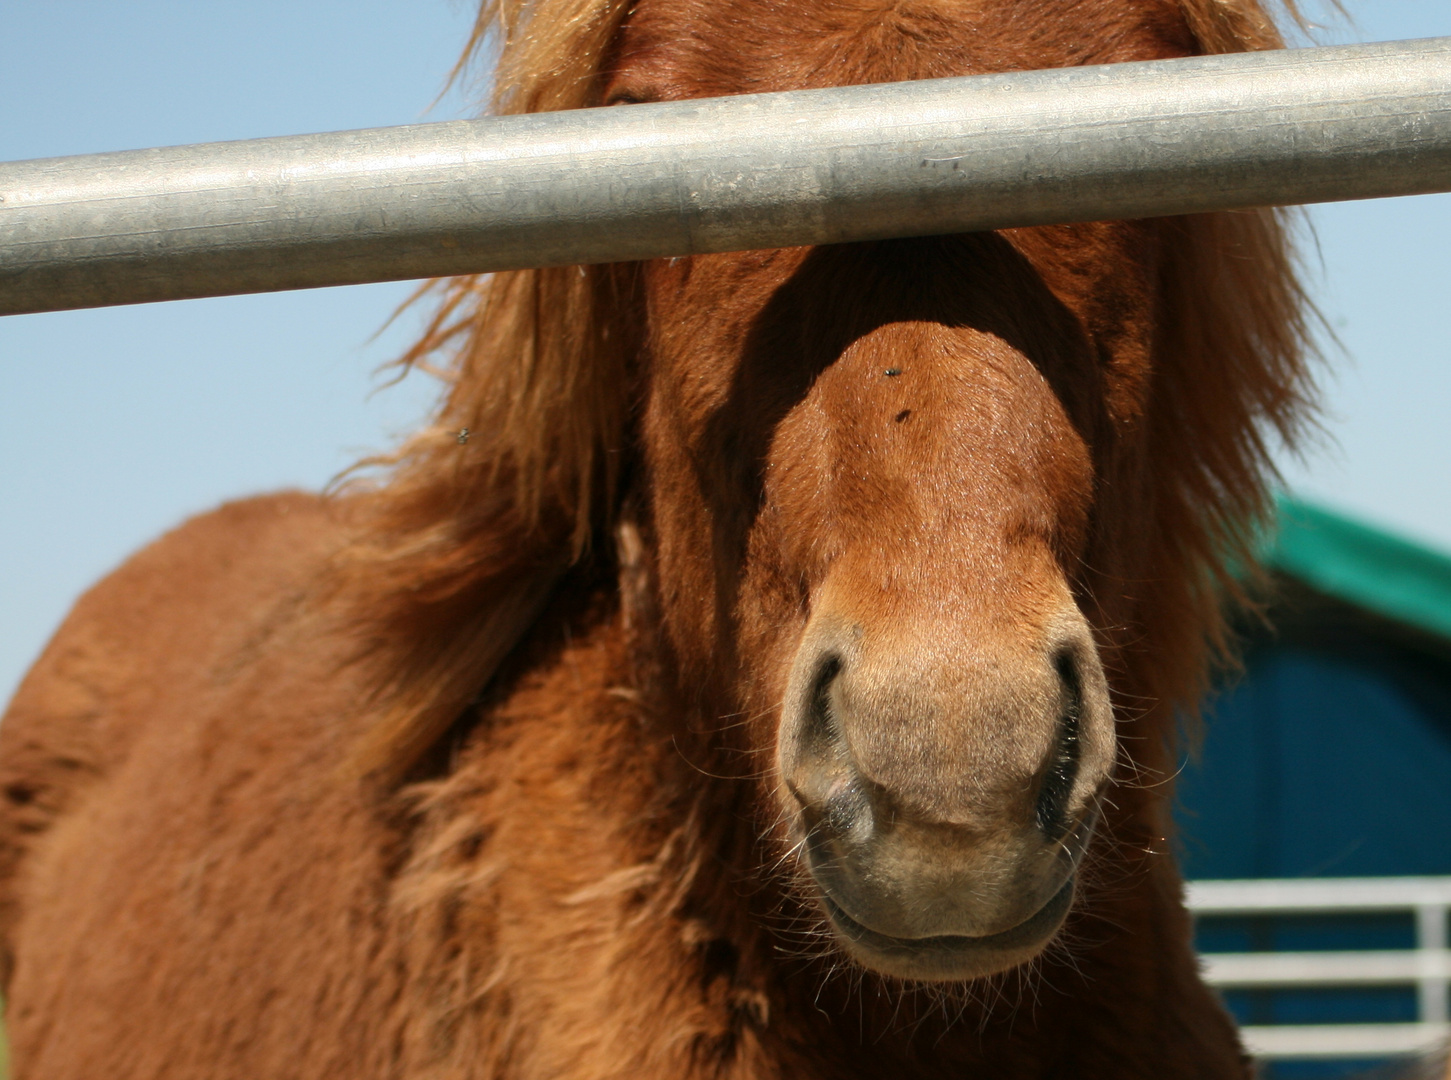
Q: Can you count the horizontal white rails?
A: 3